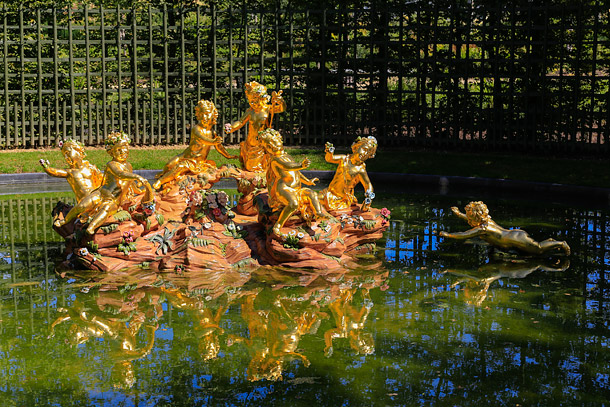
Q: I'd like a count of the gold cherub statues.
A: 7